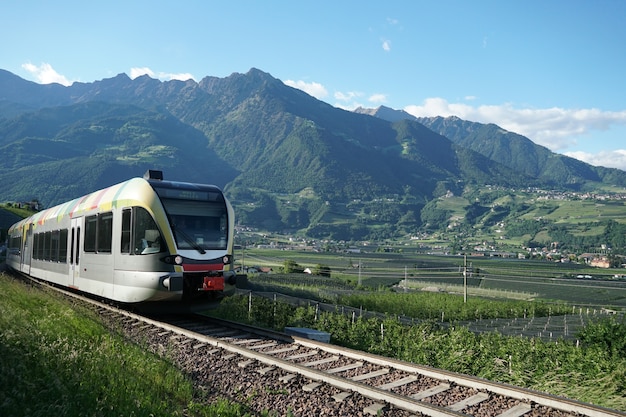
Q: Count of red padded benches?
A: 0